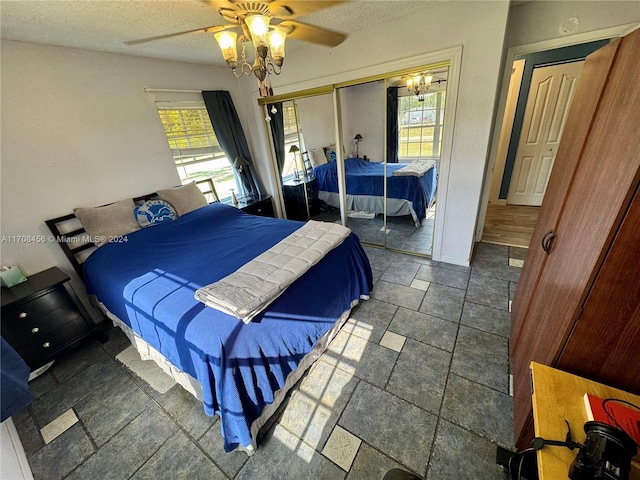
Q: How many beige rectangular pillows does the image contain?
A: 2